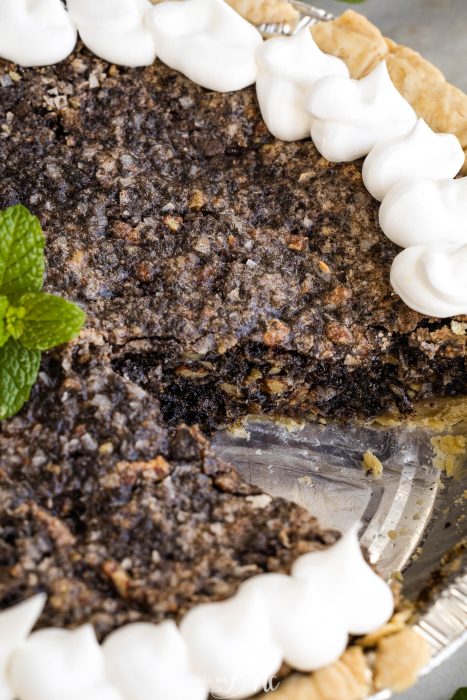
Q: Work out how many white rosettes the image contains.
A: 14